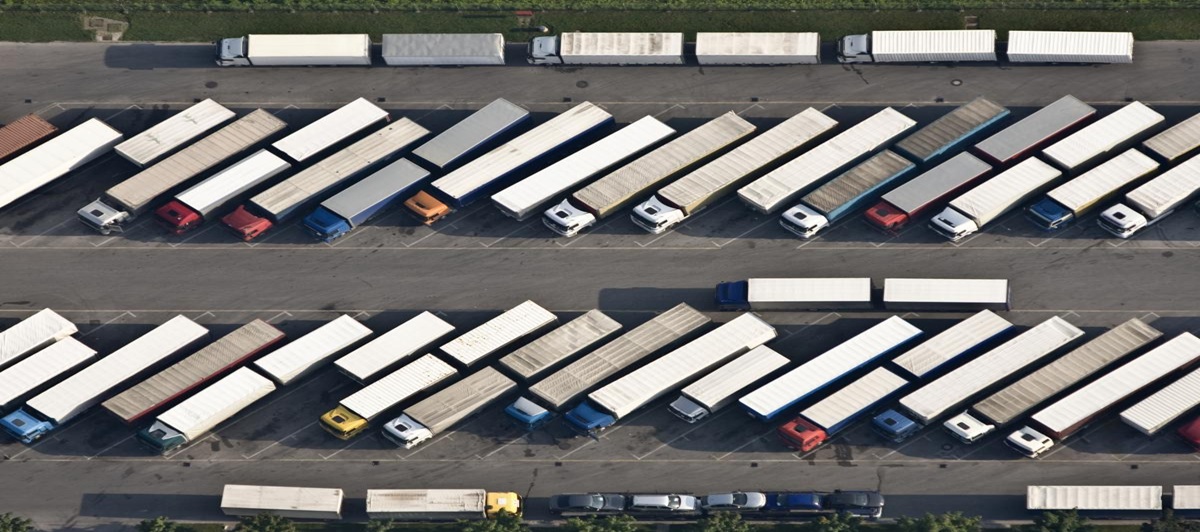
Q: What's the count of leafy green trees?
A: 11